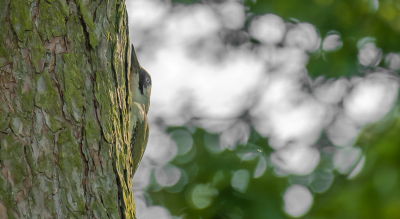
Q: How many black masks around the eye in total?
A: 1